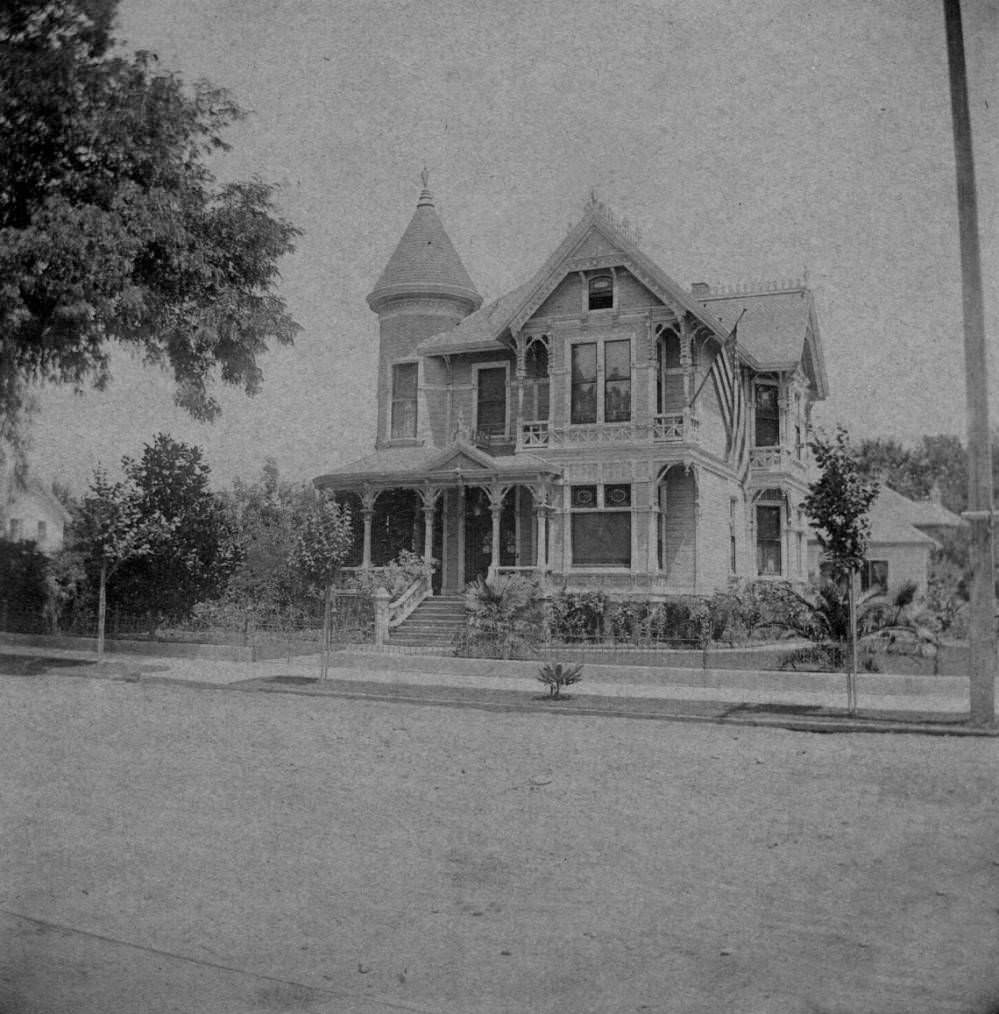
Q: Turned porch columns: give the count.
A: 4